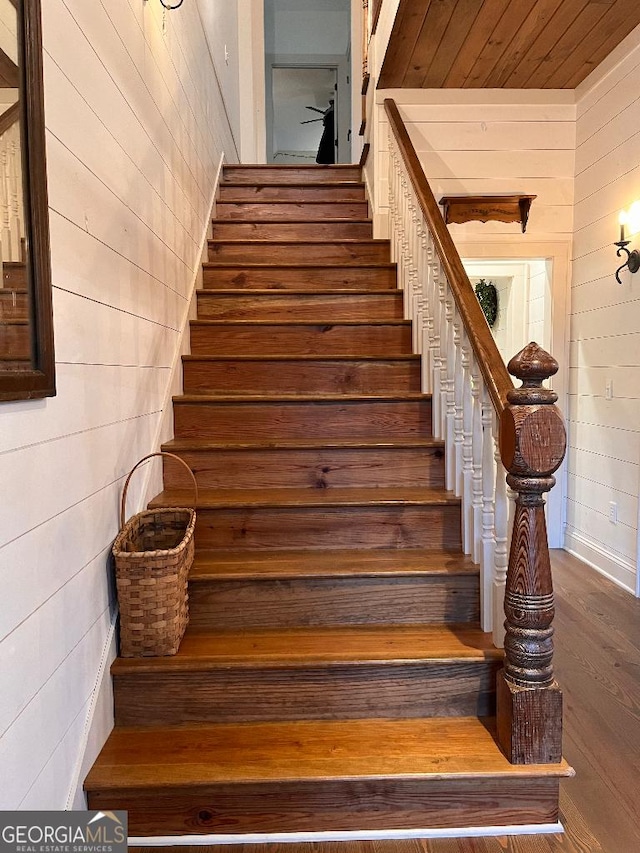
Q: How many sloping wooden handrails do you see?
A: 1